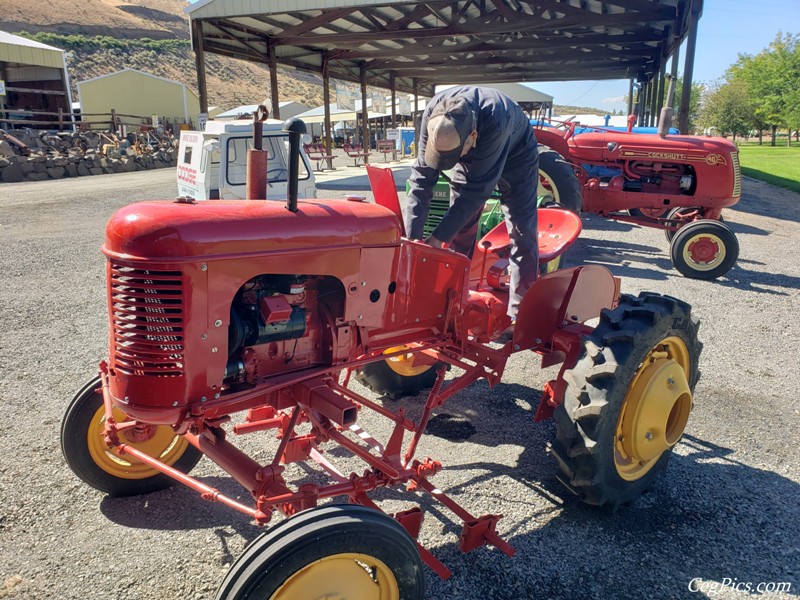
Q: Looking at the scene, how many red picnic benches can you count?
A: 3